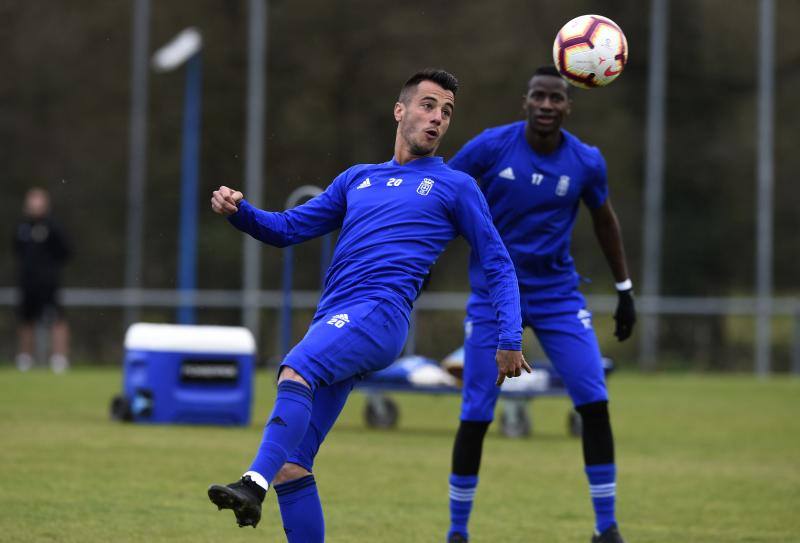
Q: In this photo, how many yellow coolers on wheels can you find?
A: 0